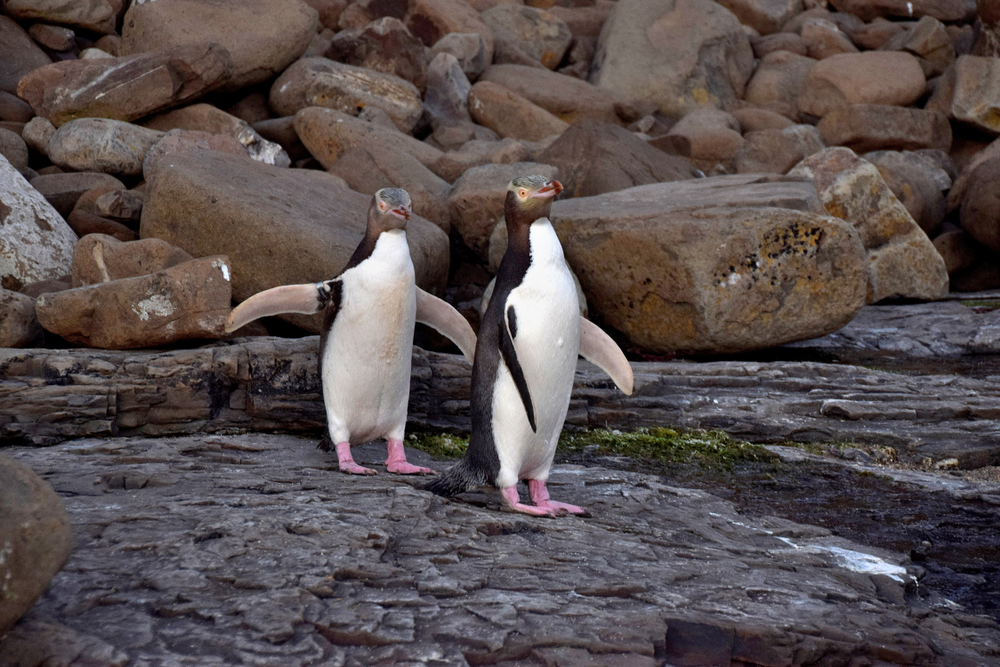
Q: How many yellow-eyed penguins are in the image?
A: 2